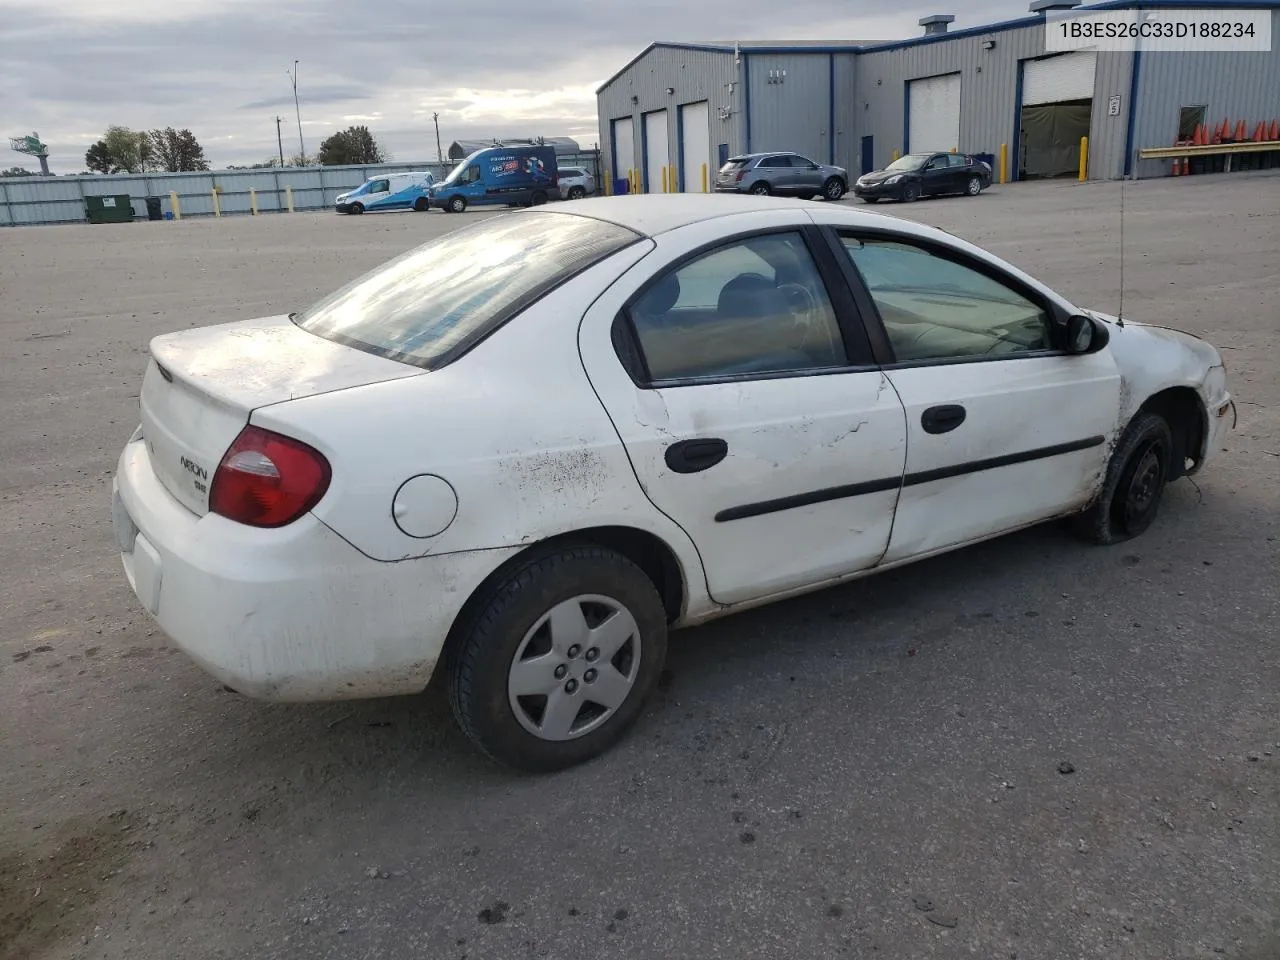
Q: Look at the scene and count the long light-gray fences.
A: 1